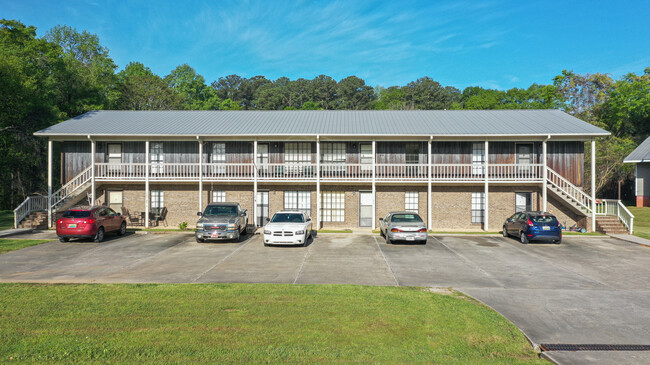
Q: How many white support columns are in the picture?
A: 11